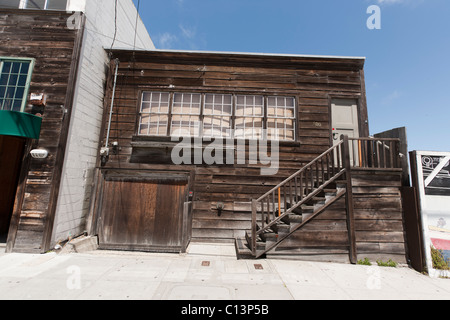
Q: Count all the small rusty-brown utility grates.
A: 2